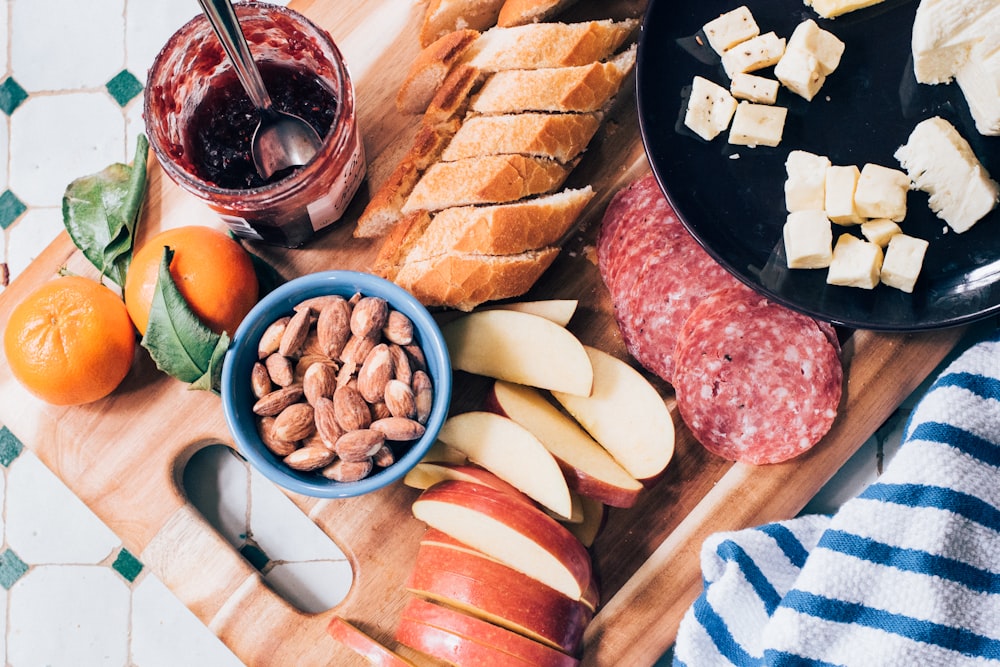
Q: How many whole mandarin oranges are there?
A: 2